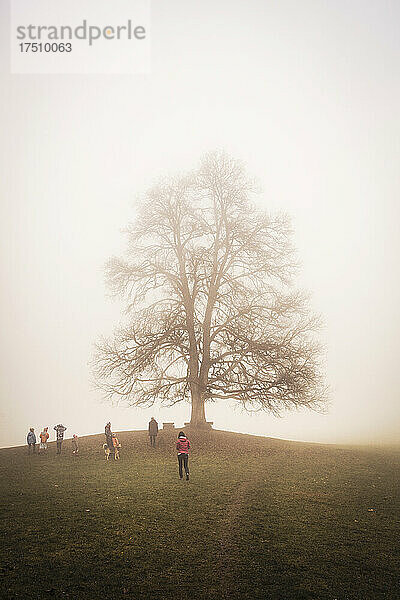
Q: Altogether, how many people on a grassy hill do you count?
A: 8